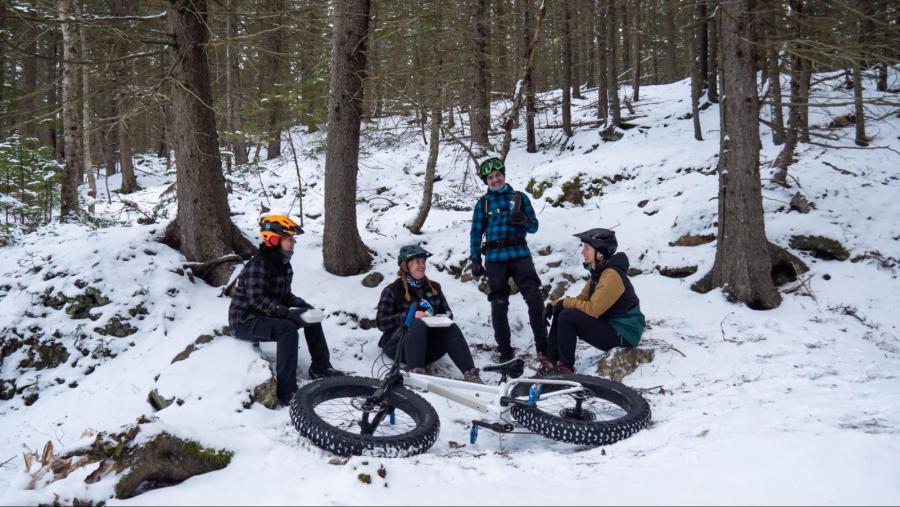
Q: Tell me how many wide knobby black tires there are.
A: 2